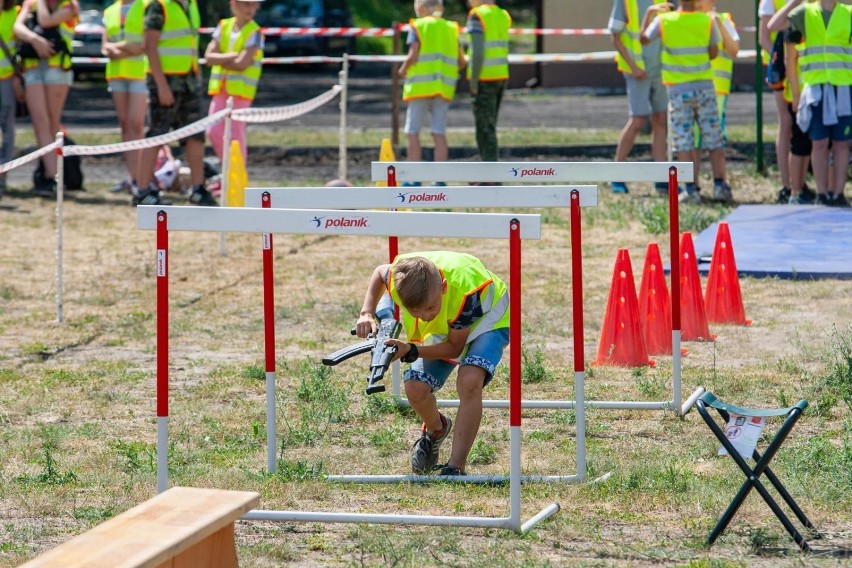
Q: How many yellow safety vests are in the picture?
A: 14